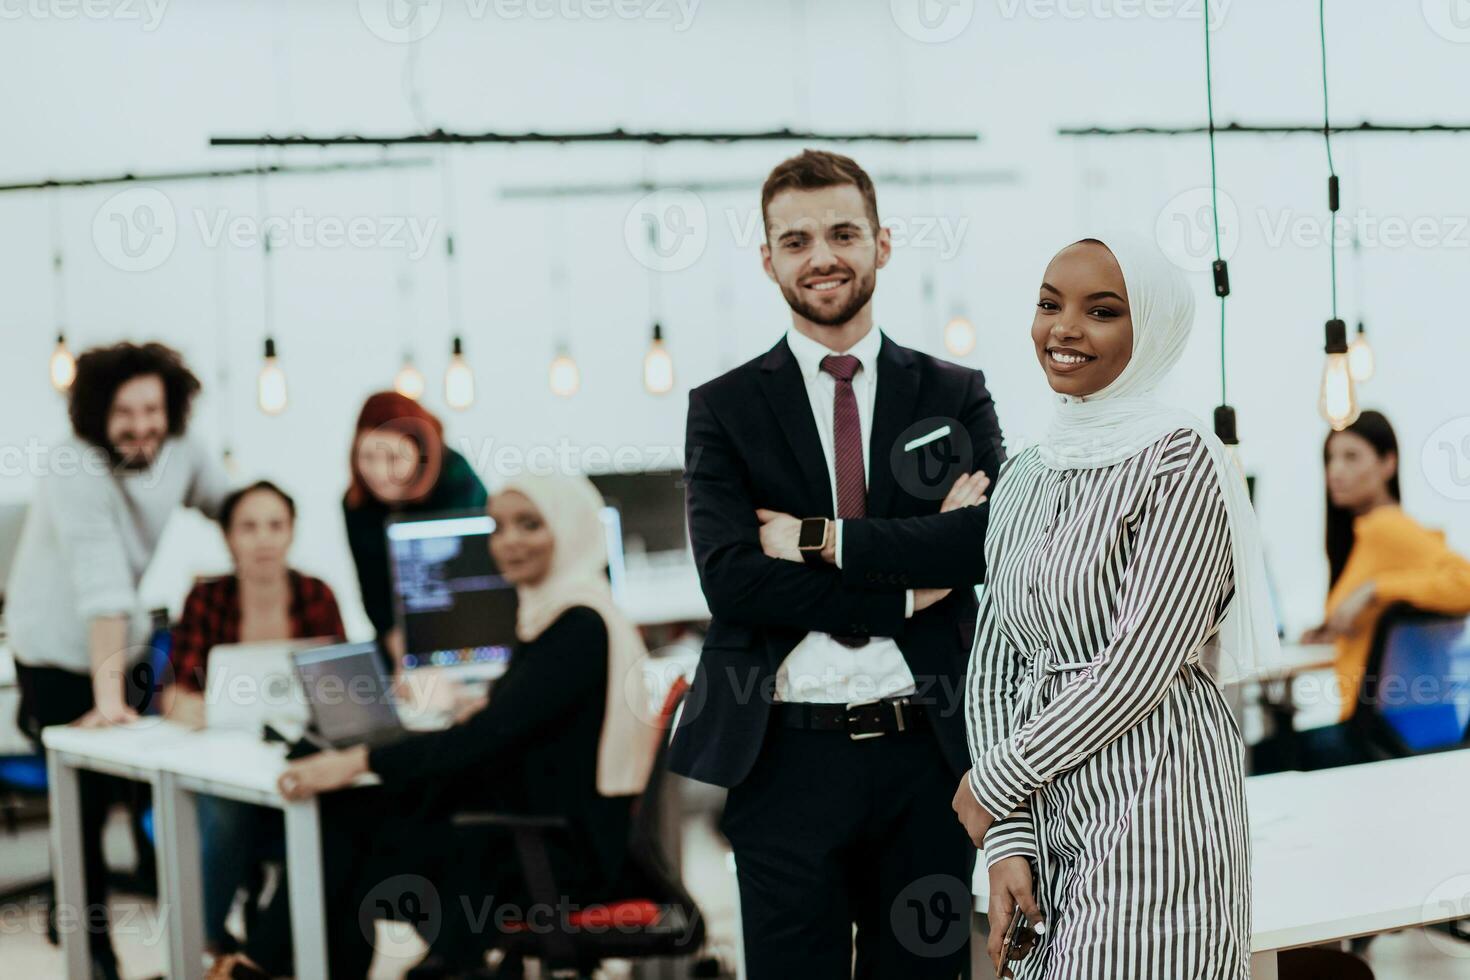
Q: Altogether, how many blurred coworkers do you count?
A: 5